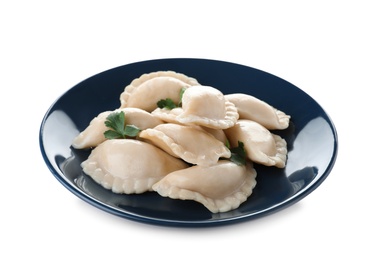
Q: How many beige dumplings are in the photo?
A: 8